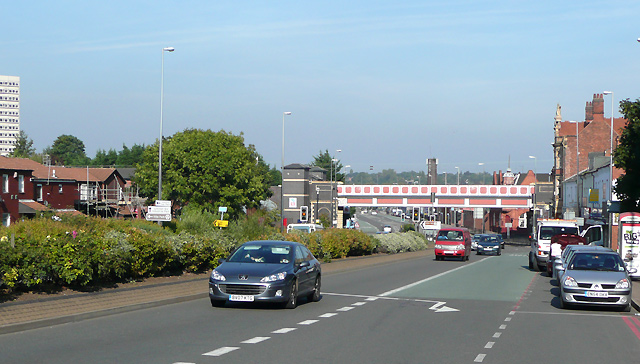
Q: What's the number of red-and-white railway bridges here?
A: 1